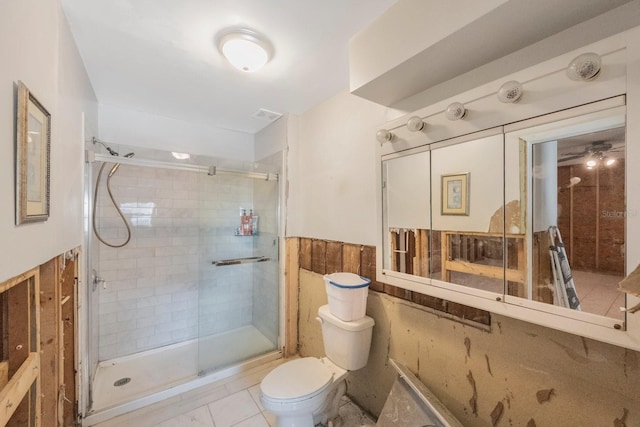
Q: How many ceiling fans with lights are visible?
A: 1